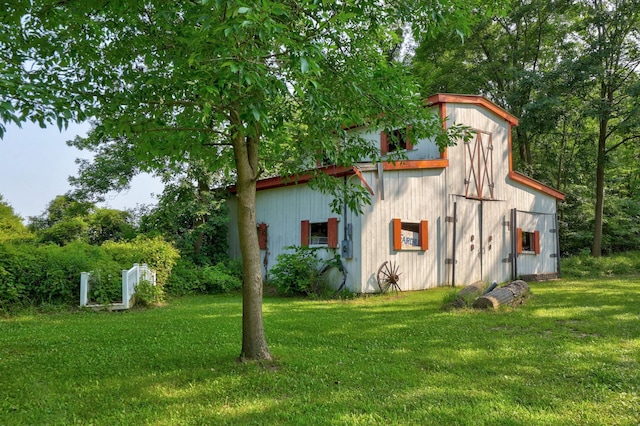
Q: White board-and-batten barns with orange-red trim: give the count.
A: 1